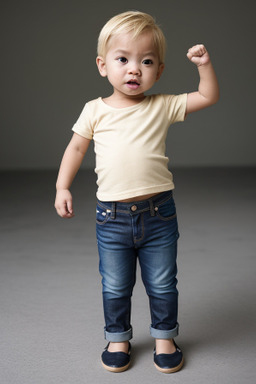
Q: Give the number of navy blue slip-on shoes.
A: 2